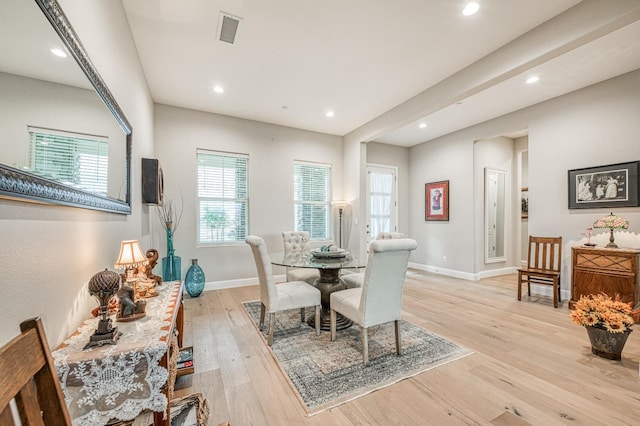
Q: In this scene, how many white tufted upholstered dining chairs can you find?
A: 4